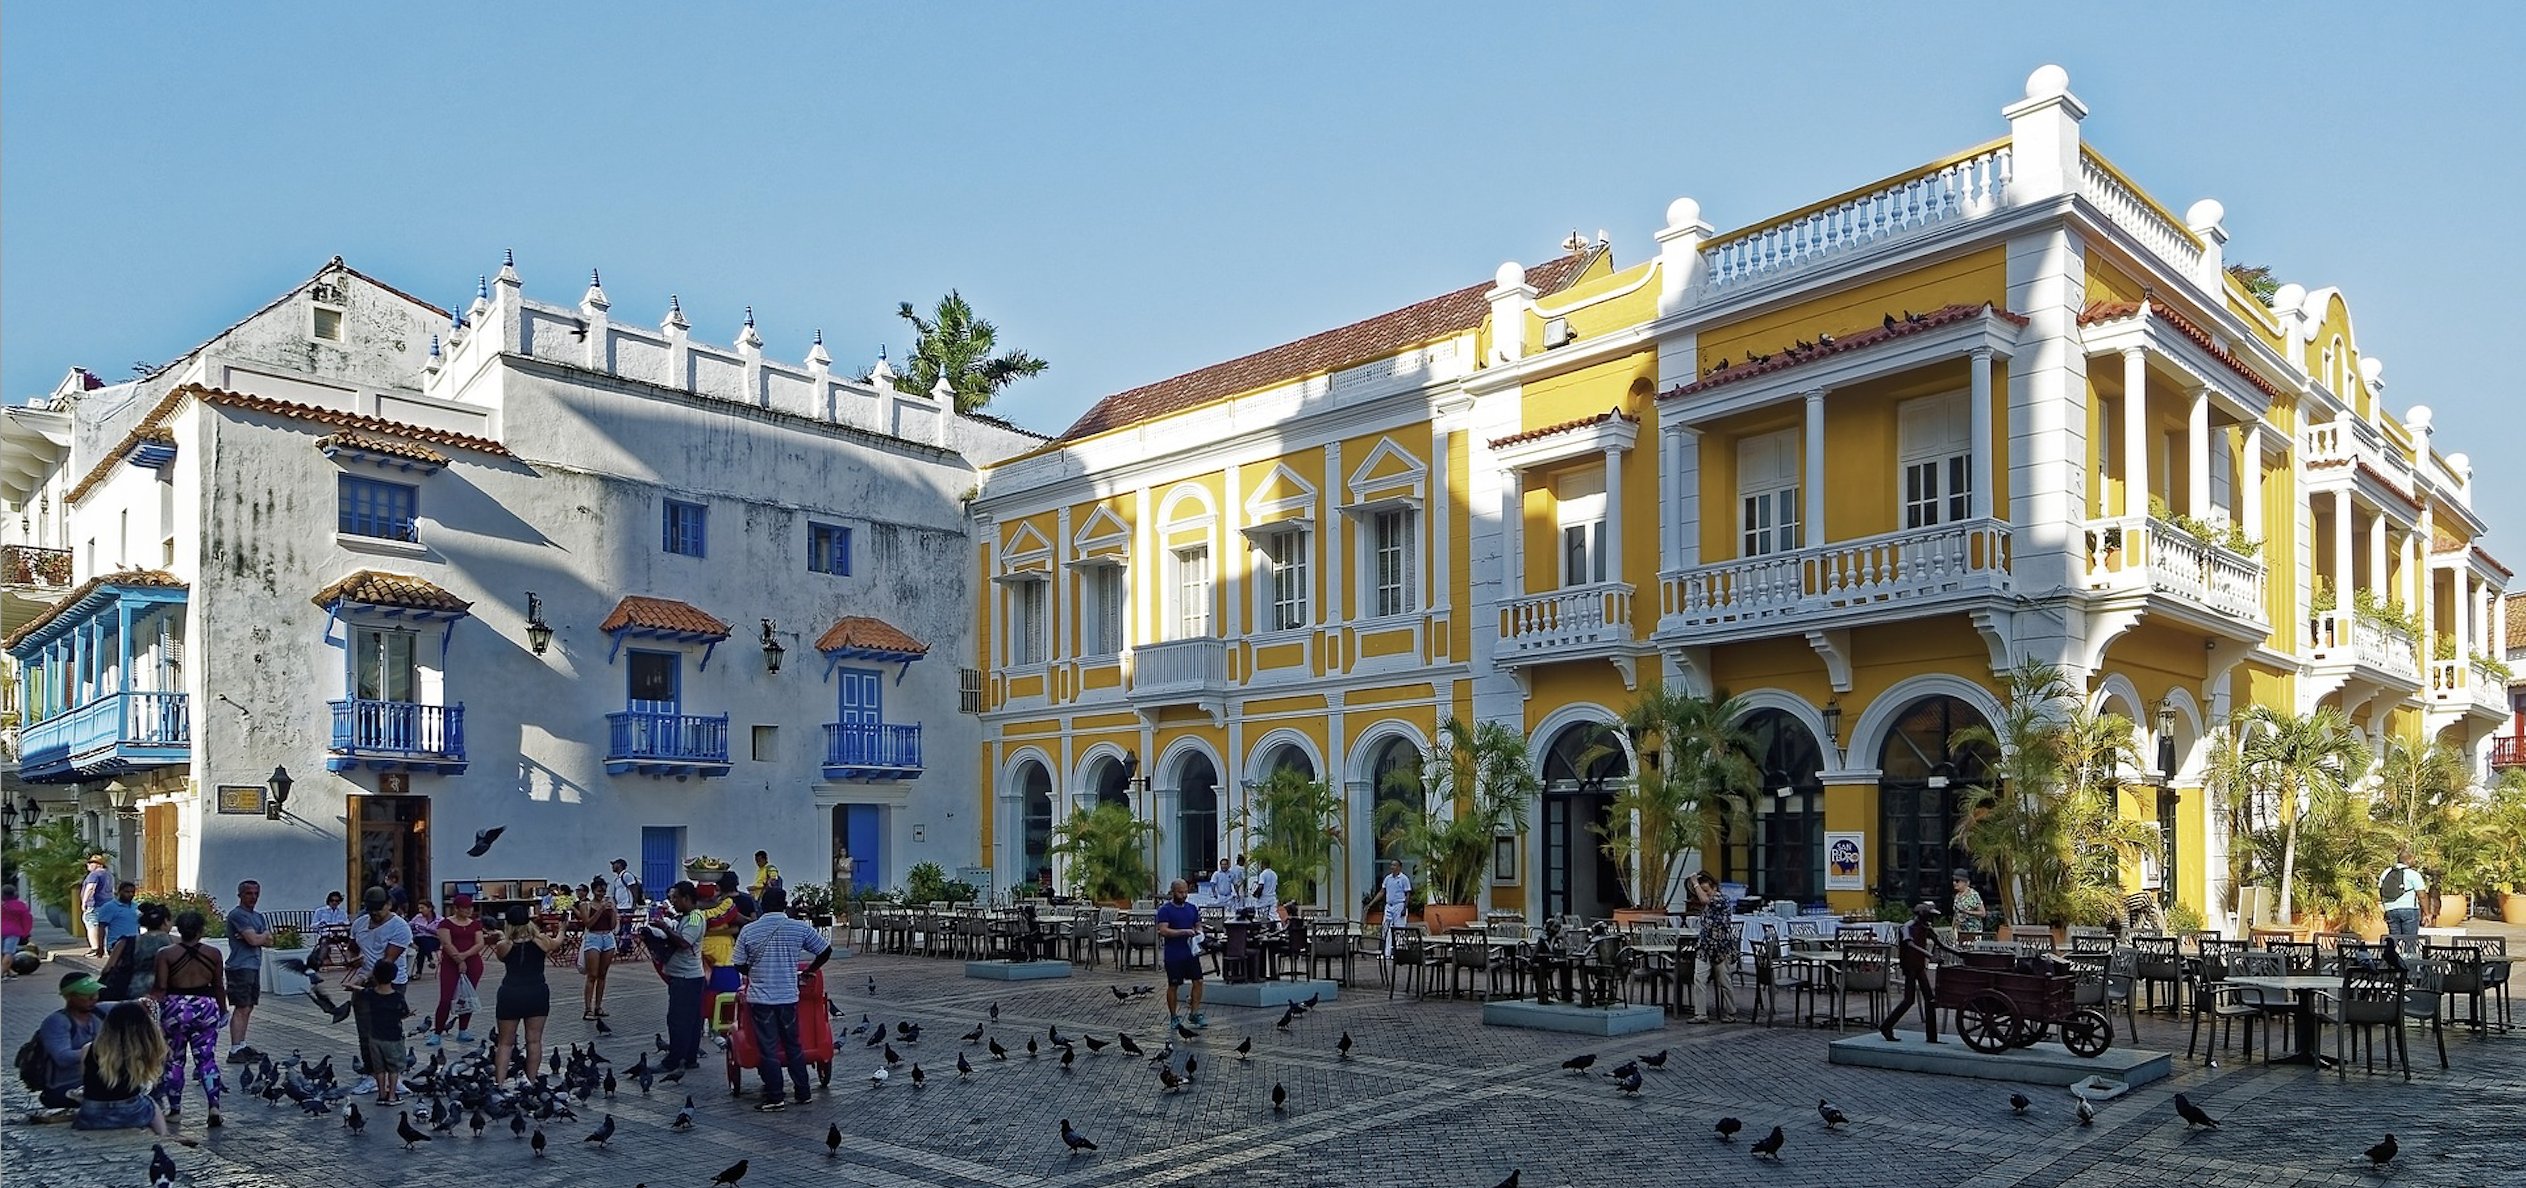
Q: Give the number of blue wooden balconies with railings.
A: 4